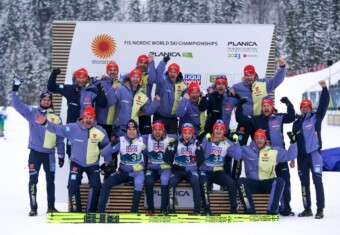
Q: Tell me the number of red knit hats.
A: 15